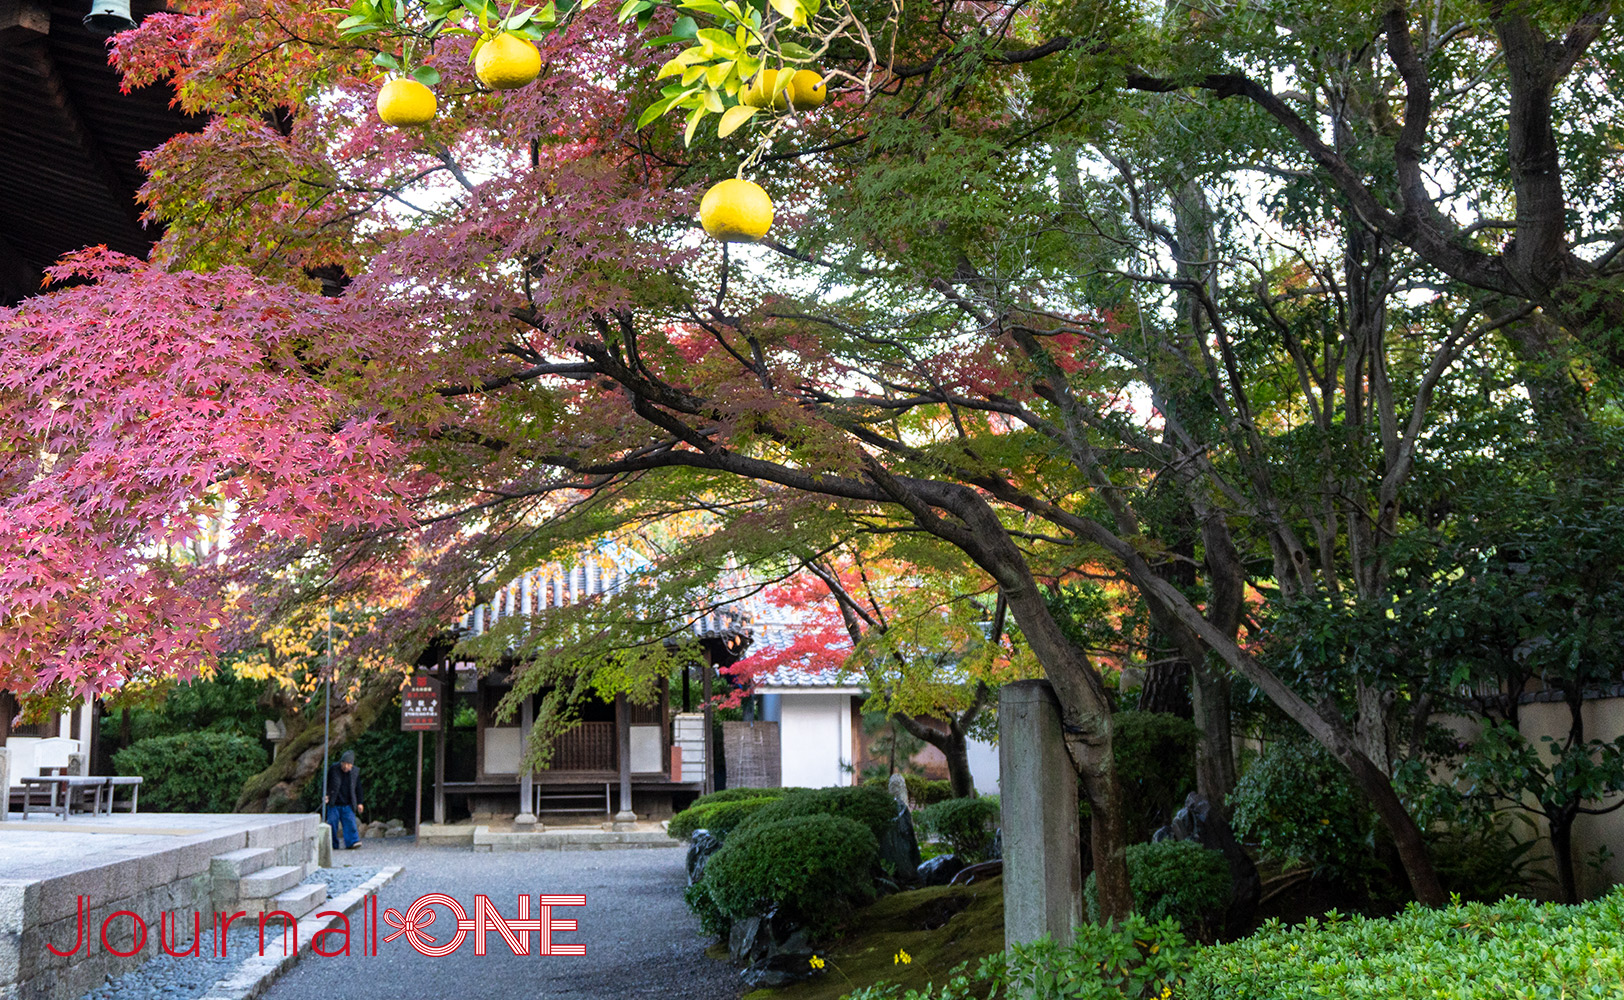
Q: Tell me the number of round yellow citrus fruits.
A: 5